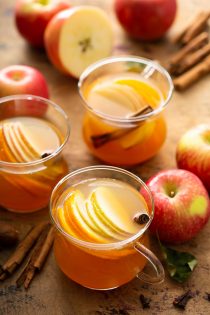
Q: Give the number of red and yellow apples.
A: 6